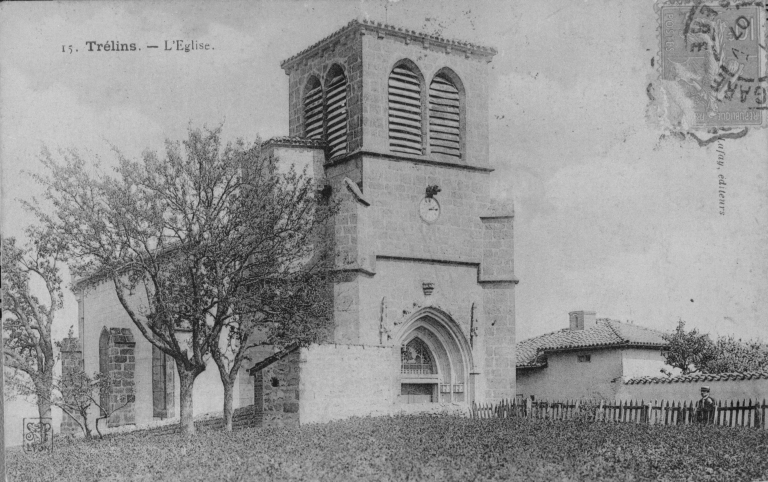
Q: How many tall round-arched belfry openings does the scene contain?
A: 4